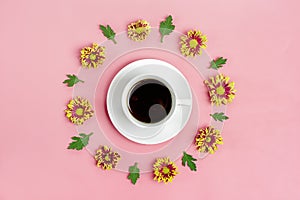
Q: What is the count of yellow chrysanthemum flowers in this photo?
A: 8